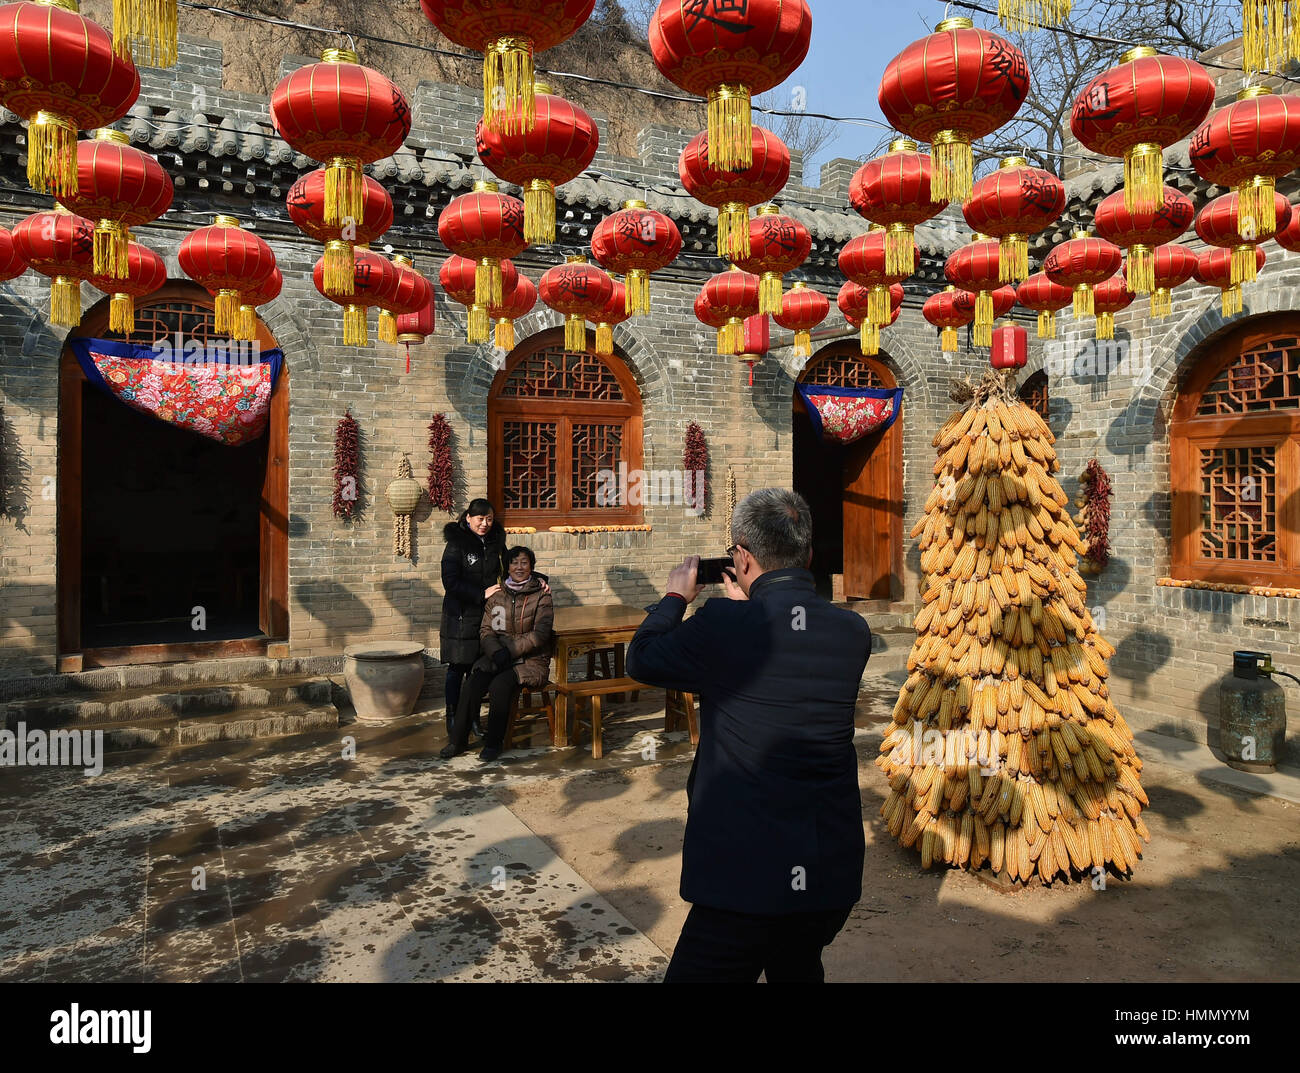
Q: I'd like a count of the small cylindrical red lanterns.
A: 3